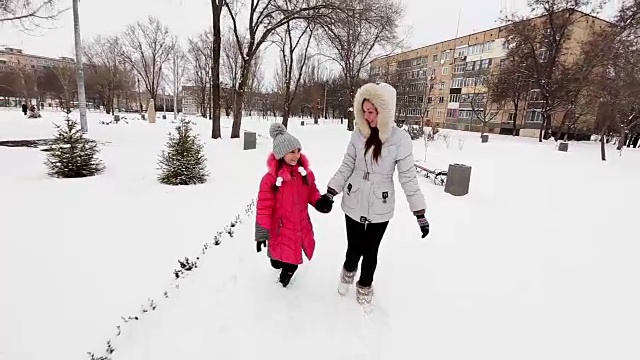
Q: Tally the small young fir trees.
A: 2